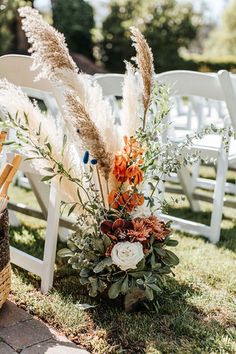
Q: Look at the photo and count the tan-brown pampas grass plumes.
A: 3